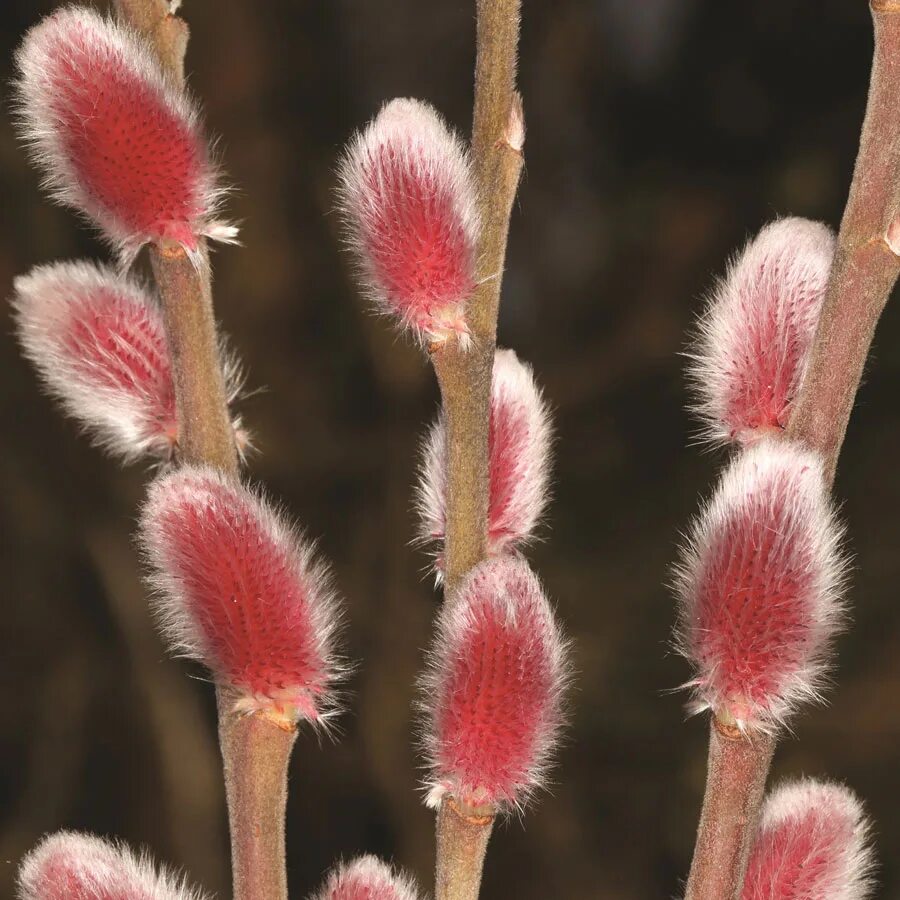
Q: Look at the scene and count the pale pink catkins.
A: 11